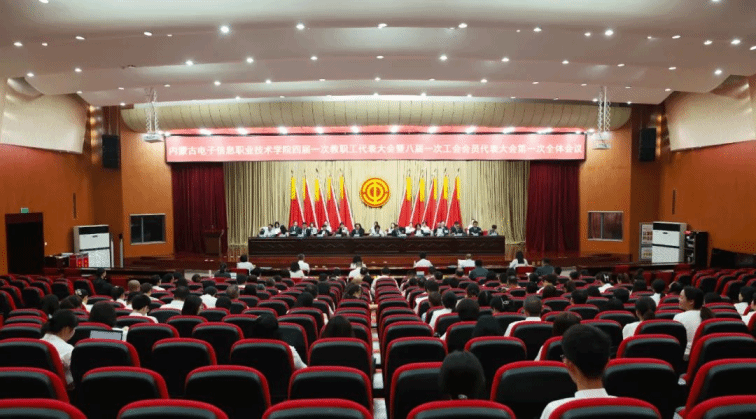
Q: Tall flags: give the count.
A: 10